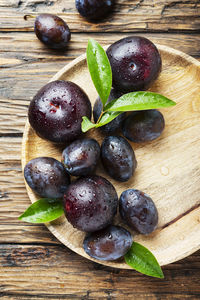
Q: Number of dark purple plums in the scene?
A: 12